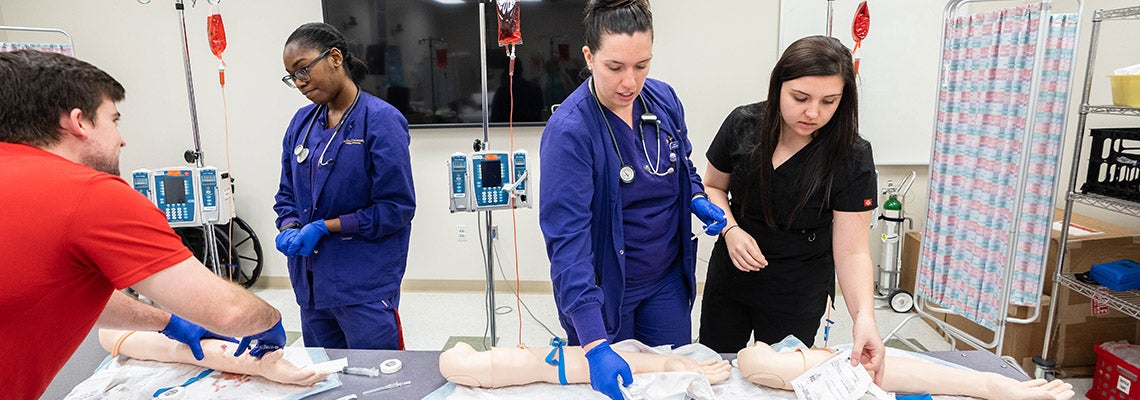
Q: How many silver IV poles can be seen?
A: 3